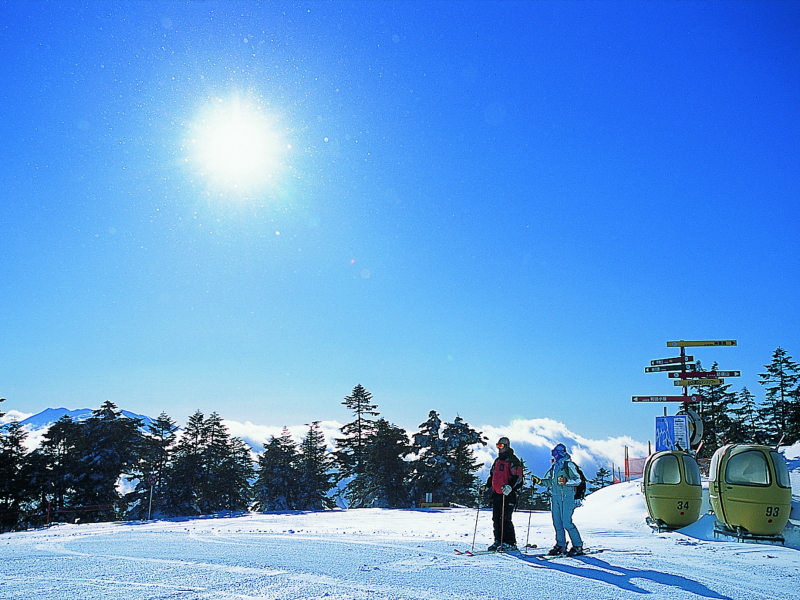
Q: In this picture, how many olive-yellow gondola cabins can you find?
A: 2